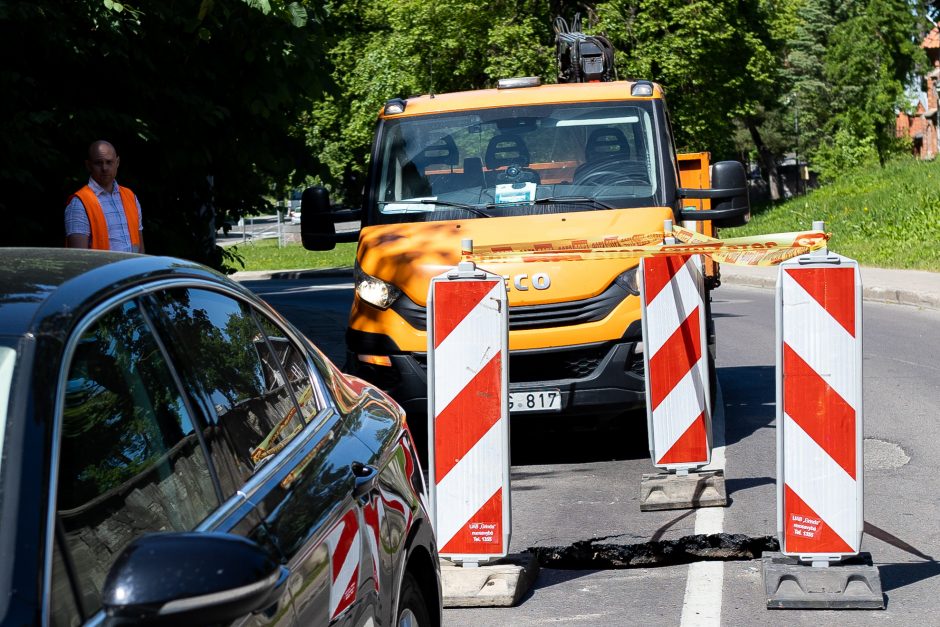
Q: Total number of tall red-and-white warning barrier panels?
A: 3